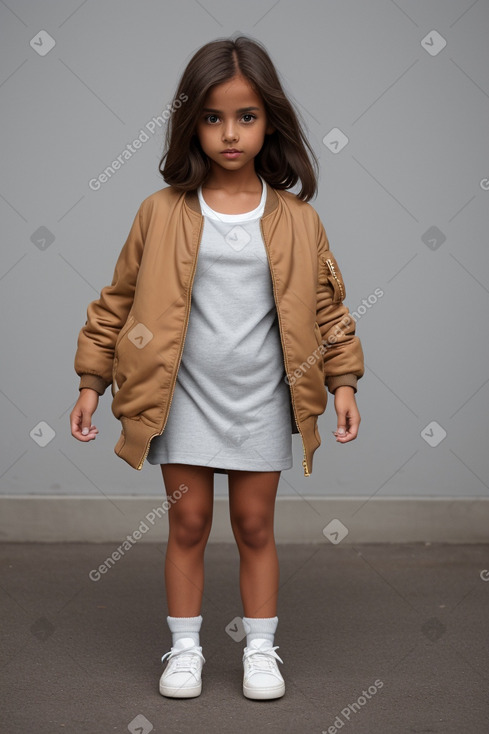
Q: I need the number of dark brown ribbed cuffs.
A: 2